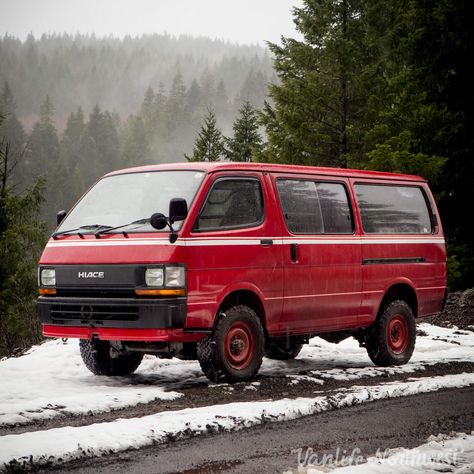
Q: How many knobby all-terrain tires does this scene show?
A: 4